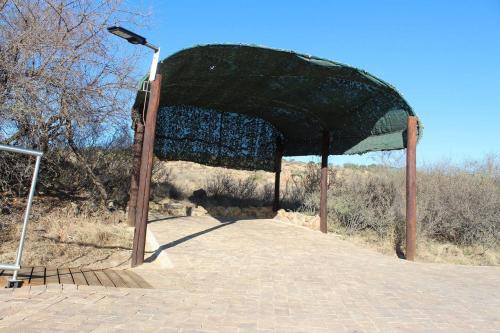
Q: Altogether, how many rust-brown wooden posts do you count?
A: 5